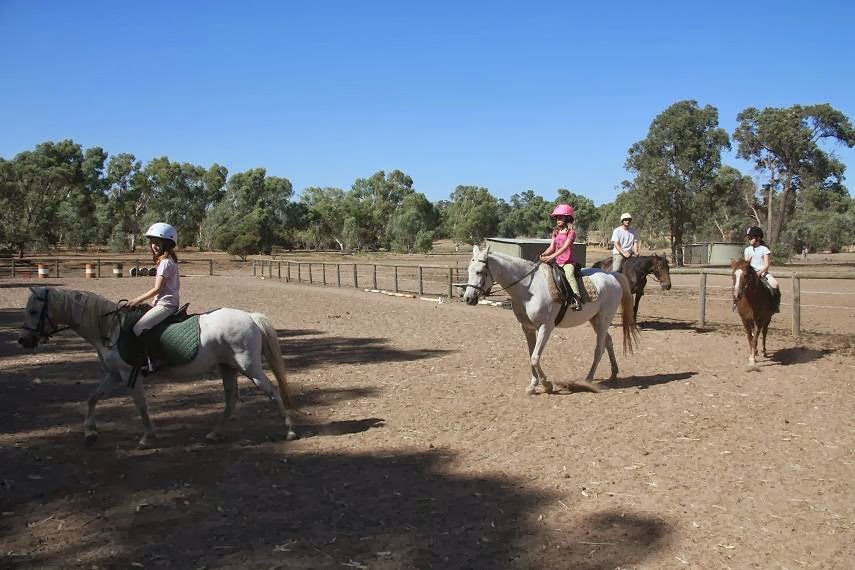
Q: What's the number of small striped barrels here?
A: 3